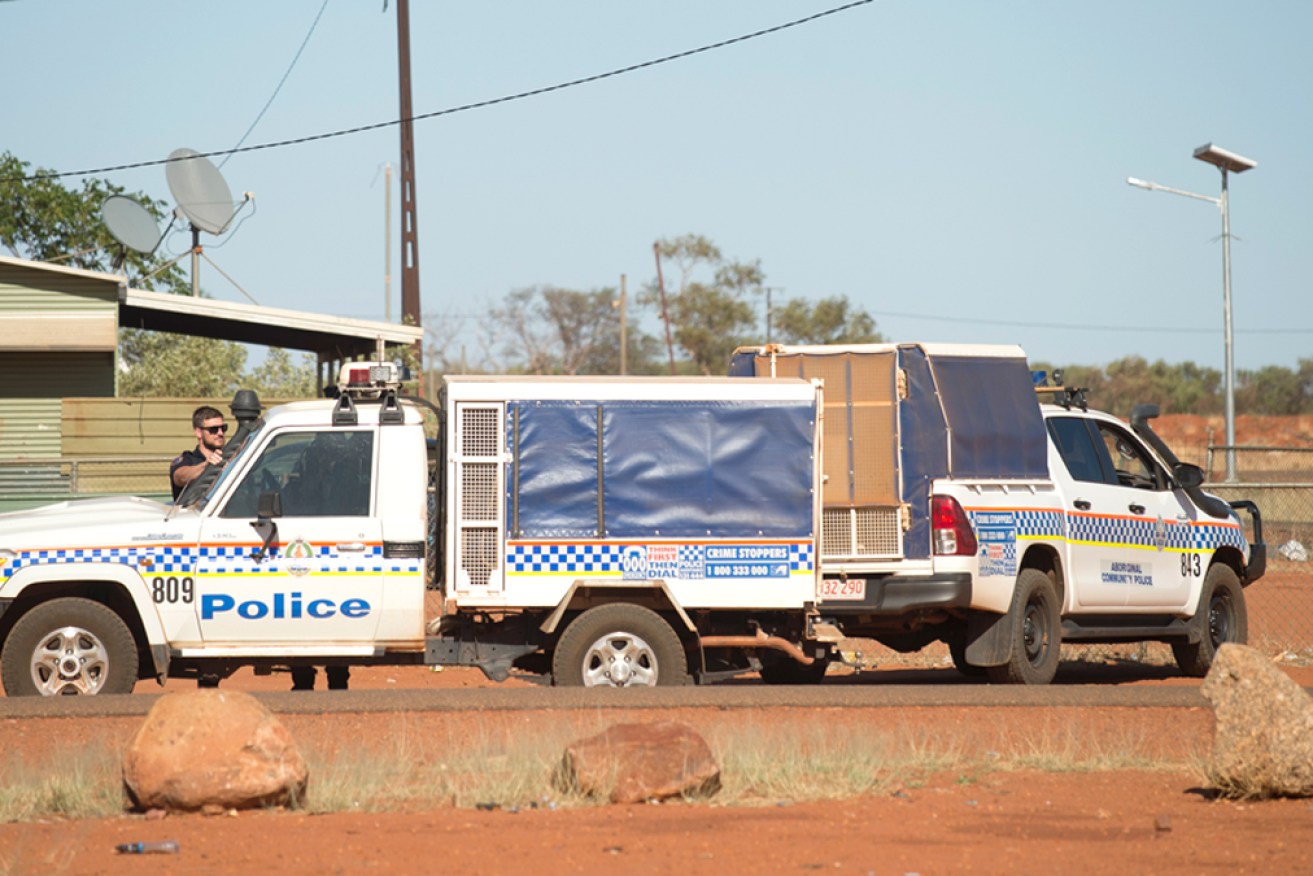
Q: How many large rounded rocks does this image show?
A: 3